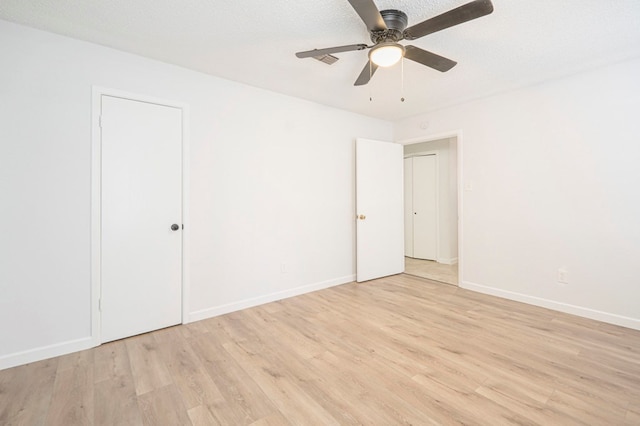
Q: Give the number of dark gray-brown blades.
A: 5